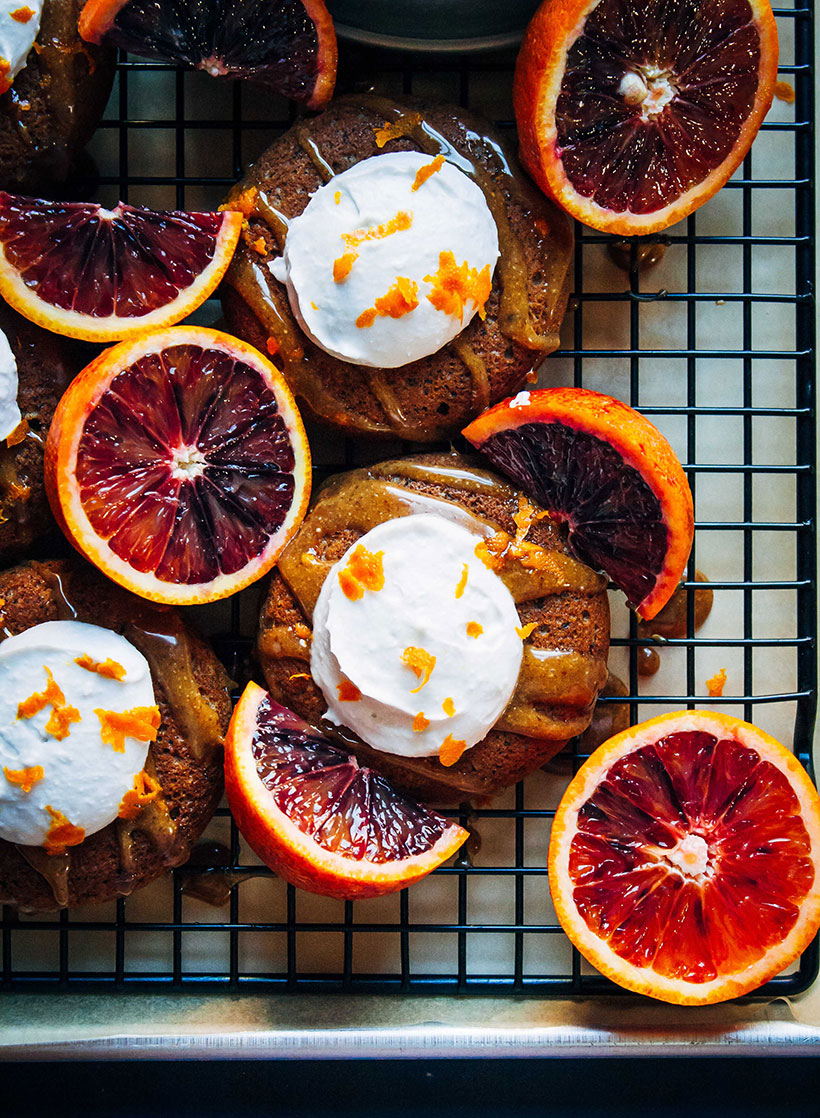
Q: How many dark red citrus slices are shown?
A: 7